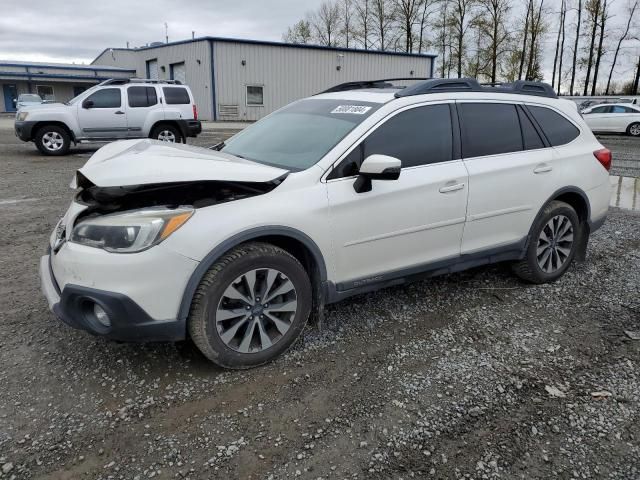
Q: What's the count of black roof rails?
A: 2